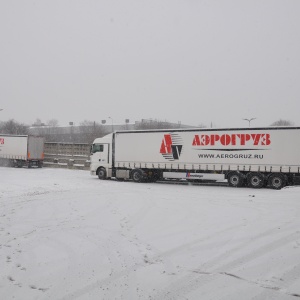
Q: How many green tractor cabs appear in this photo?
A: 0